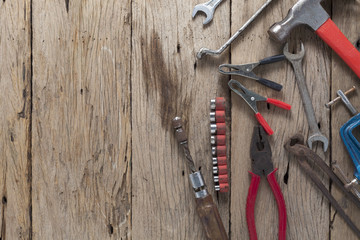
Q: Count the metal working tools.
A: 11